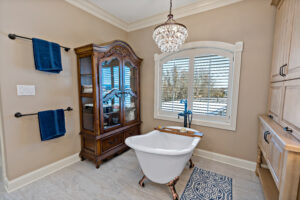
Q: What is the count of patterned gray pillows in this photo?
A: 0